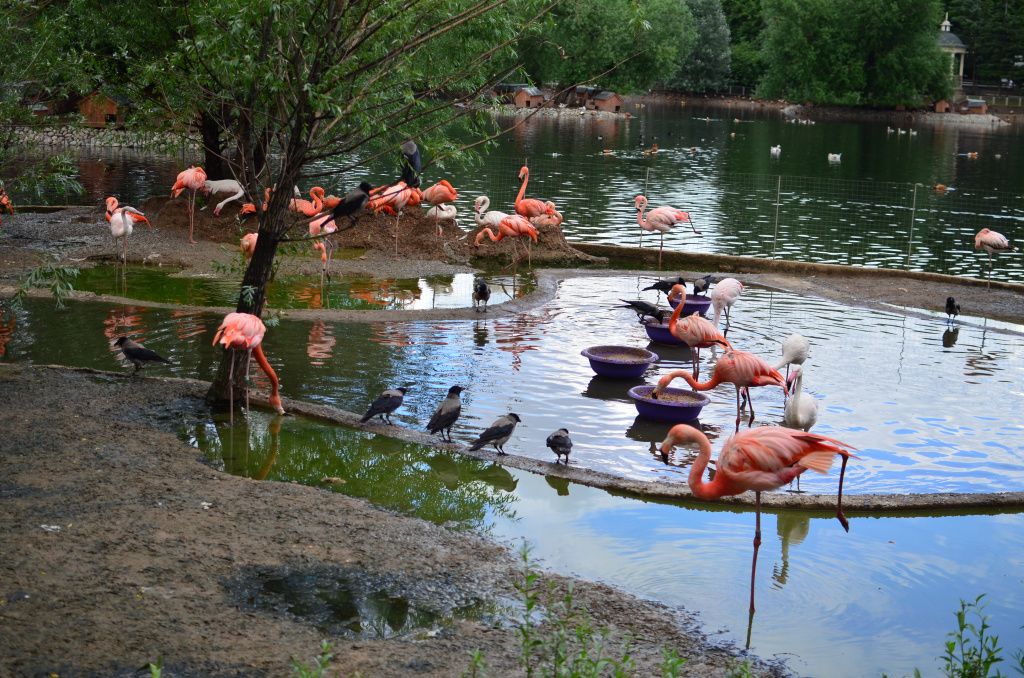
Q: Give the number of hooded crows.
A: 12